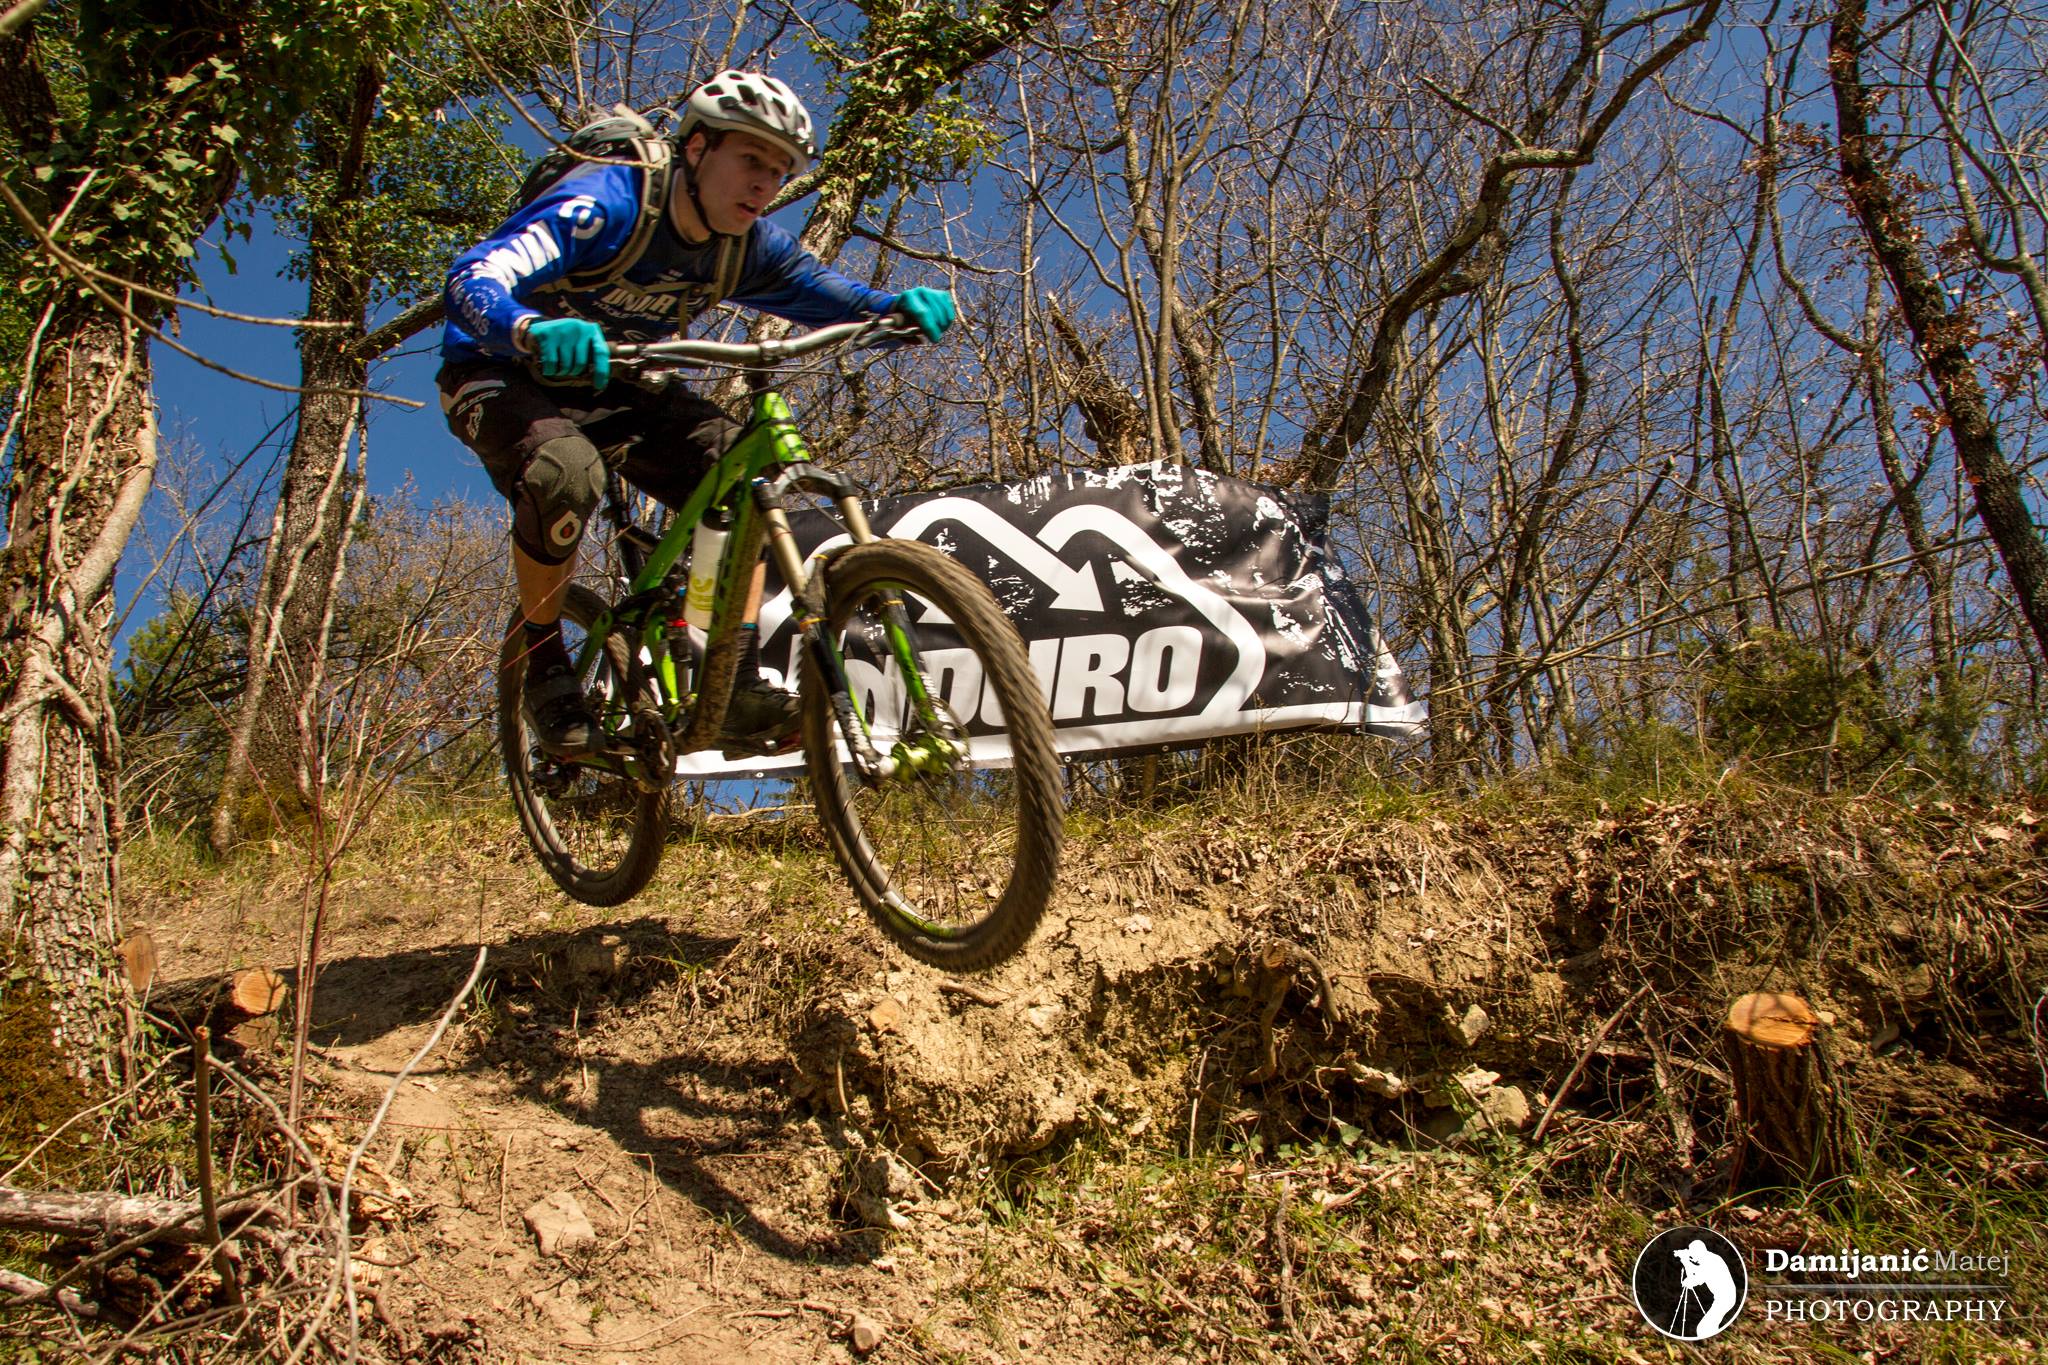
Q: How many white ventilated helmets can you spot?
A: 1